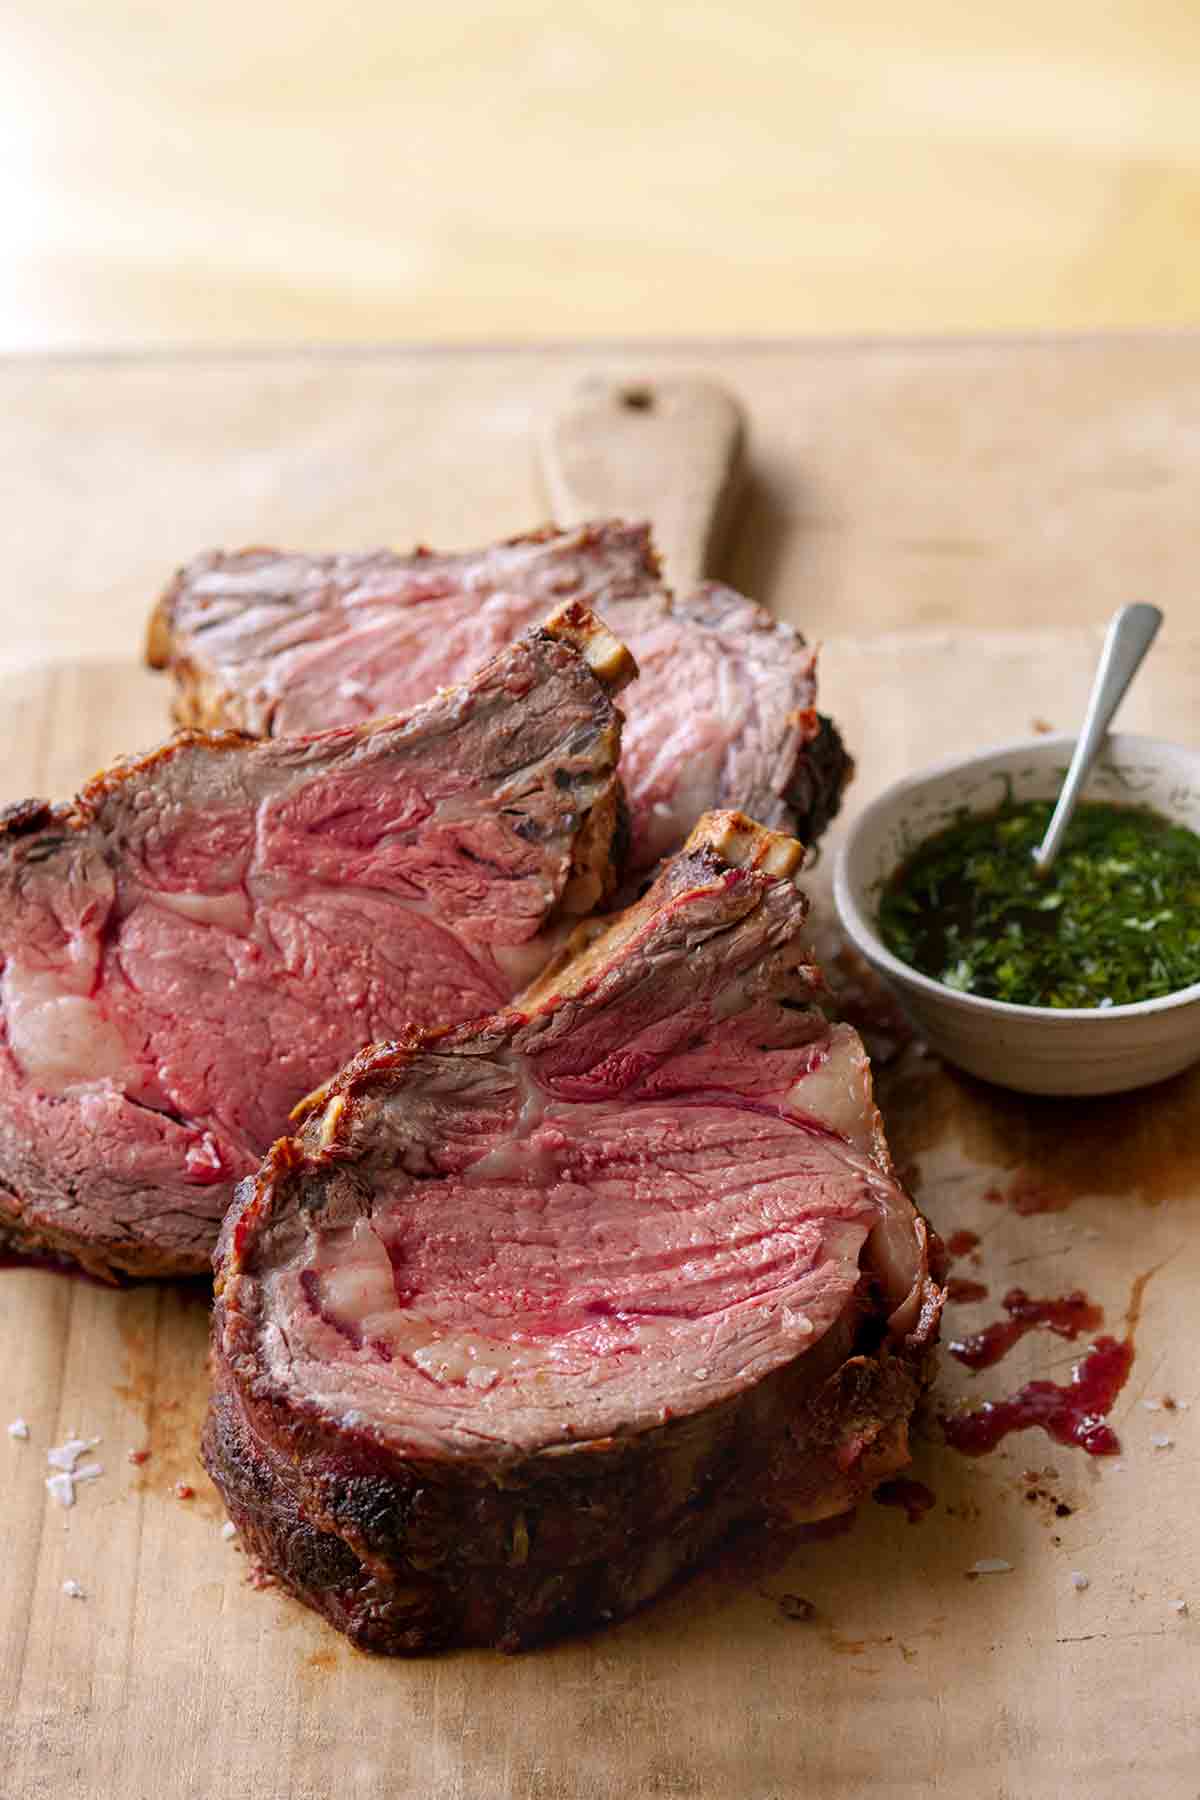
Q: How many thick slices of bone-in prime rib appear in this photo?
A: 3